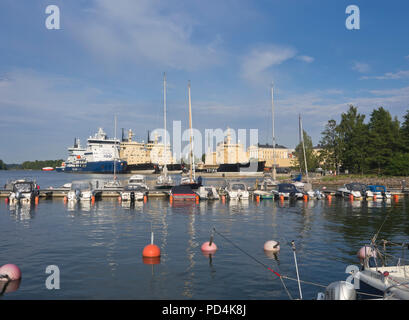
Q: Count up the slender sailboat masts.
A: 5